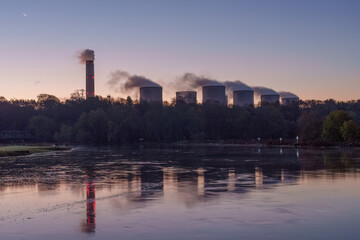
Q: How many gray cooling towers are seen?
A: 6